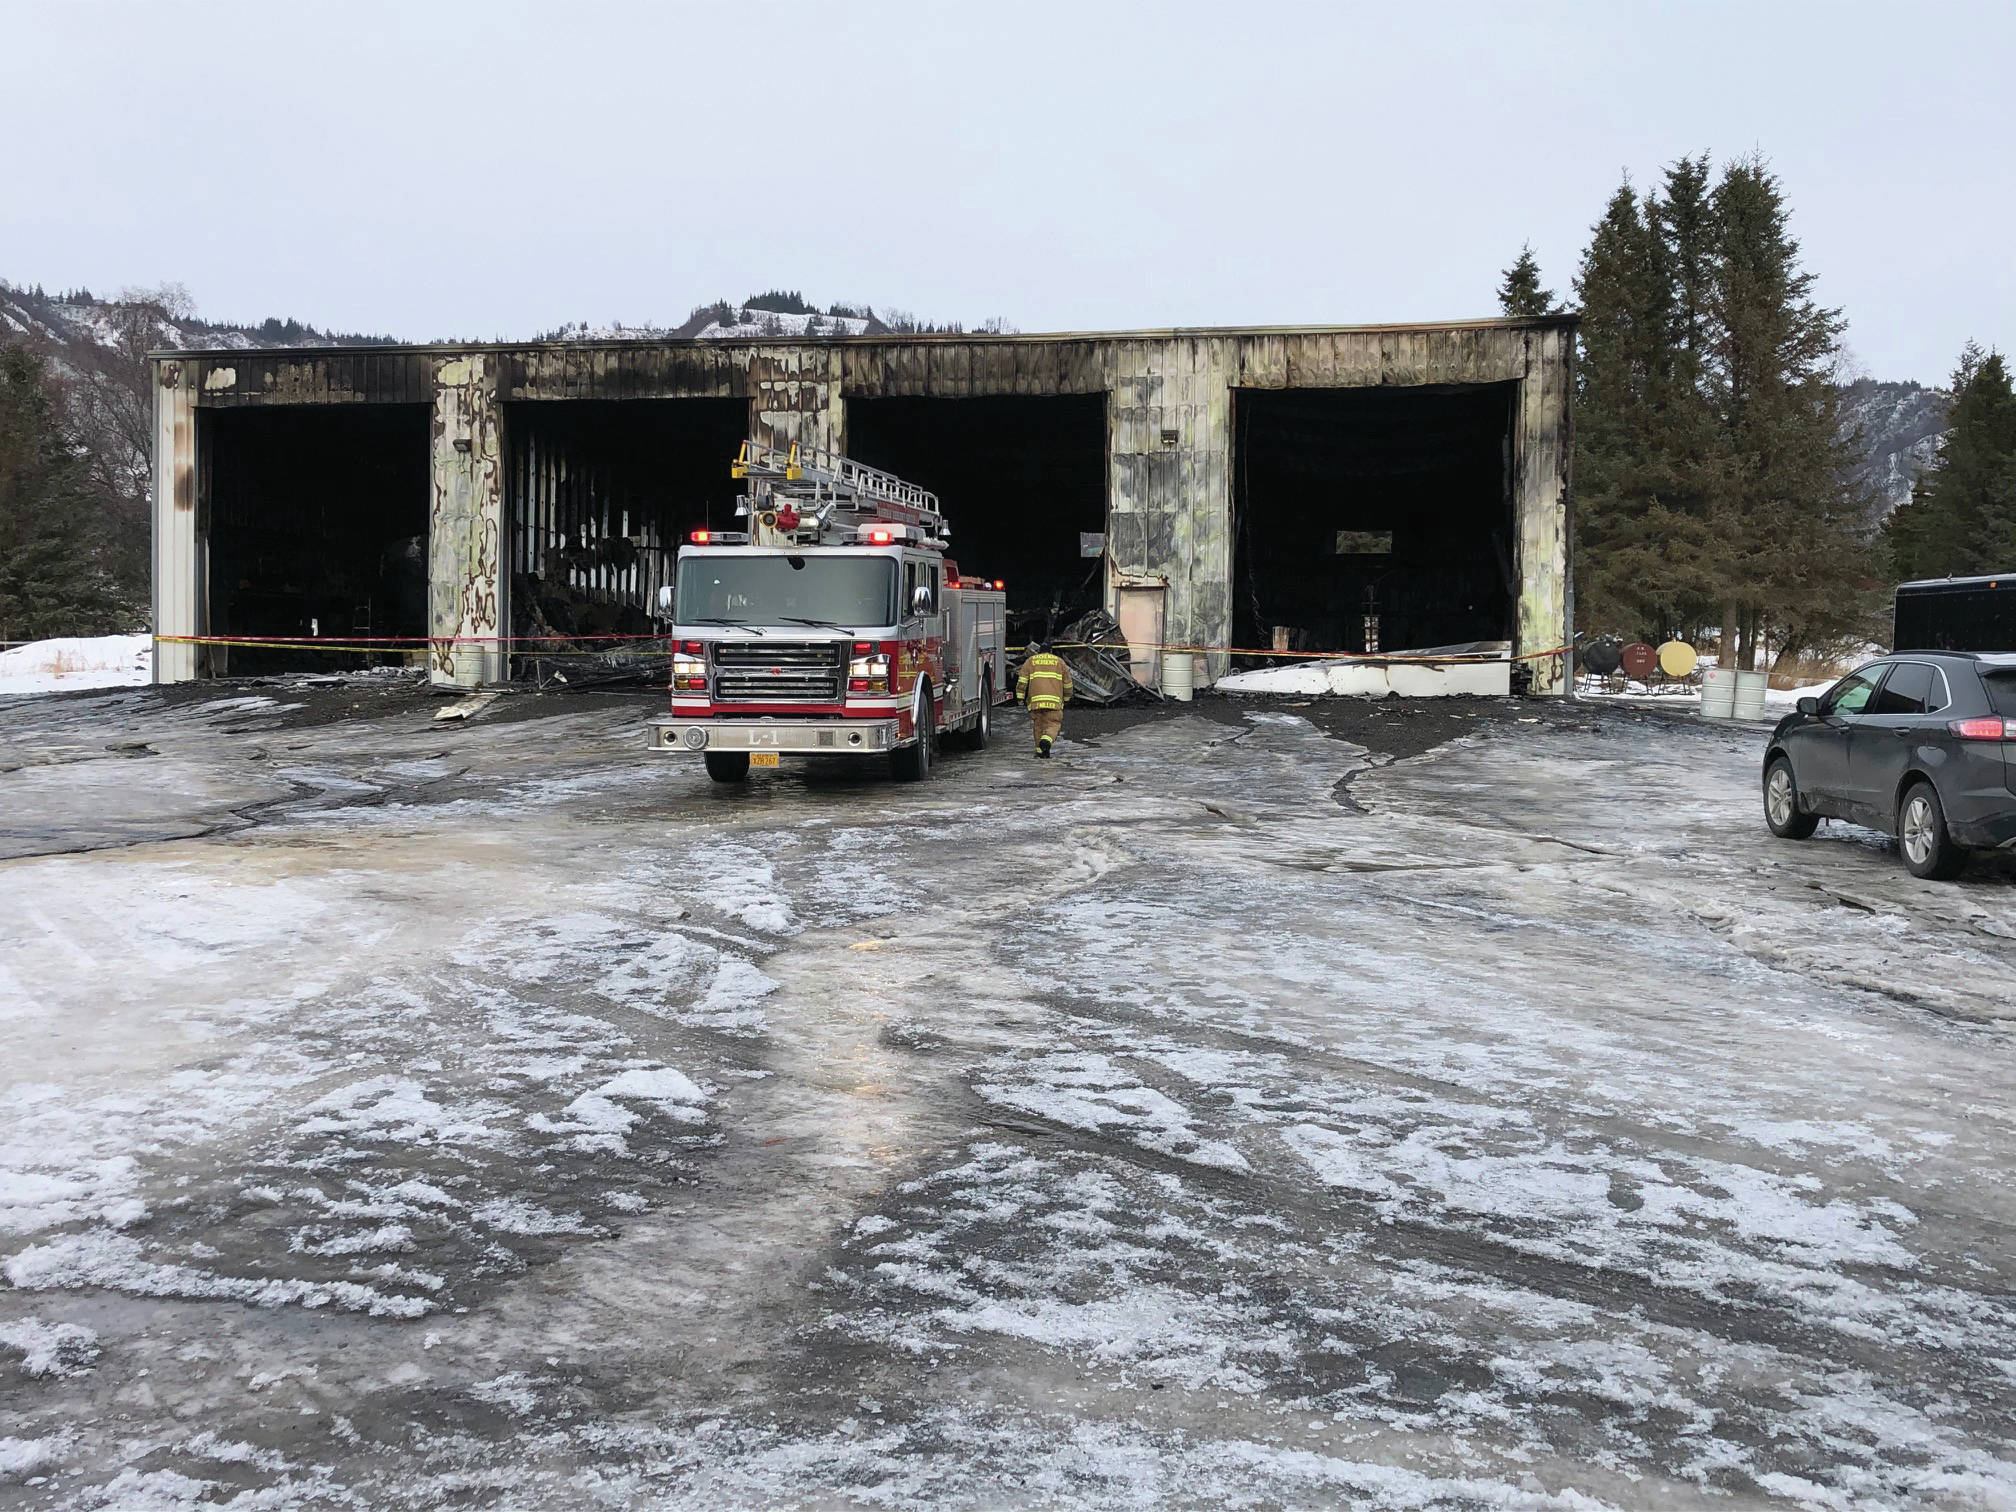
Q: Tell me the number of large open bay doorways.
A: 4